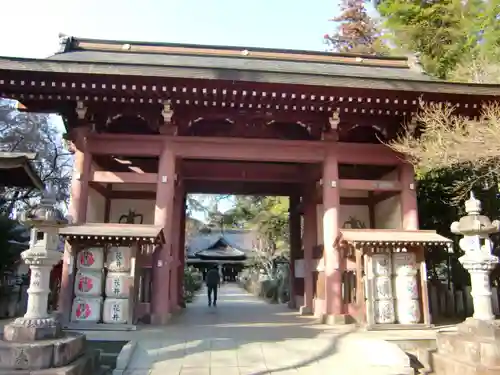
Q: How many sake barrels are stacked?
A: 12